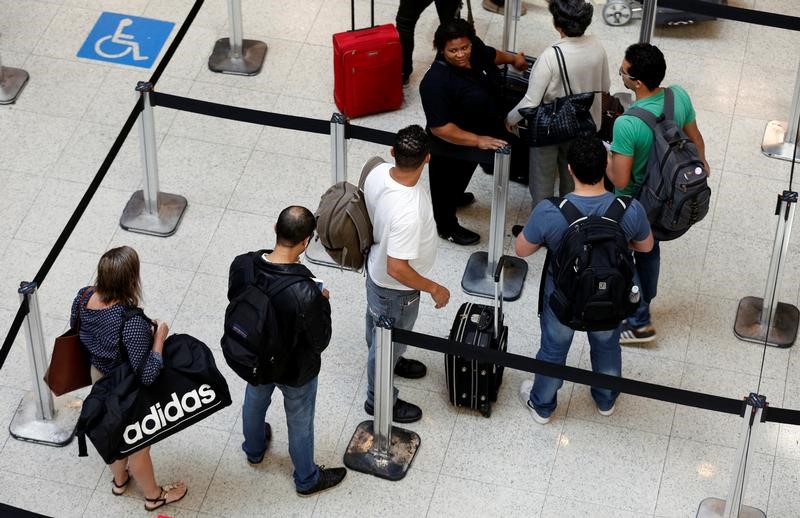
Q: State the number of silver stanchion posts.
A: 12